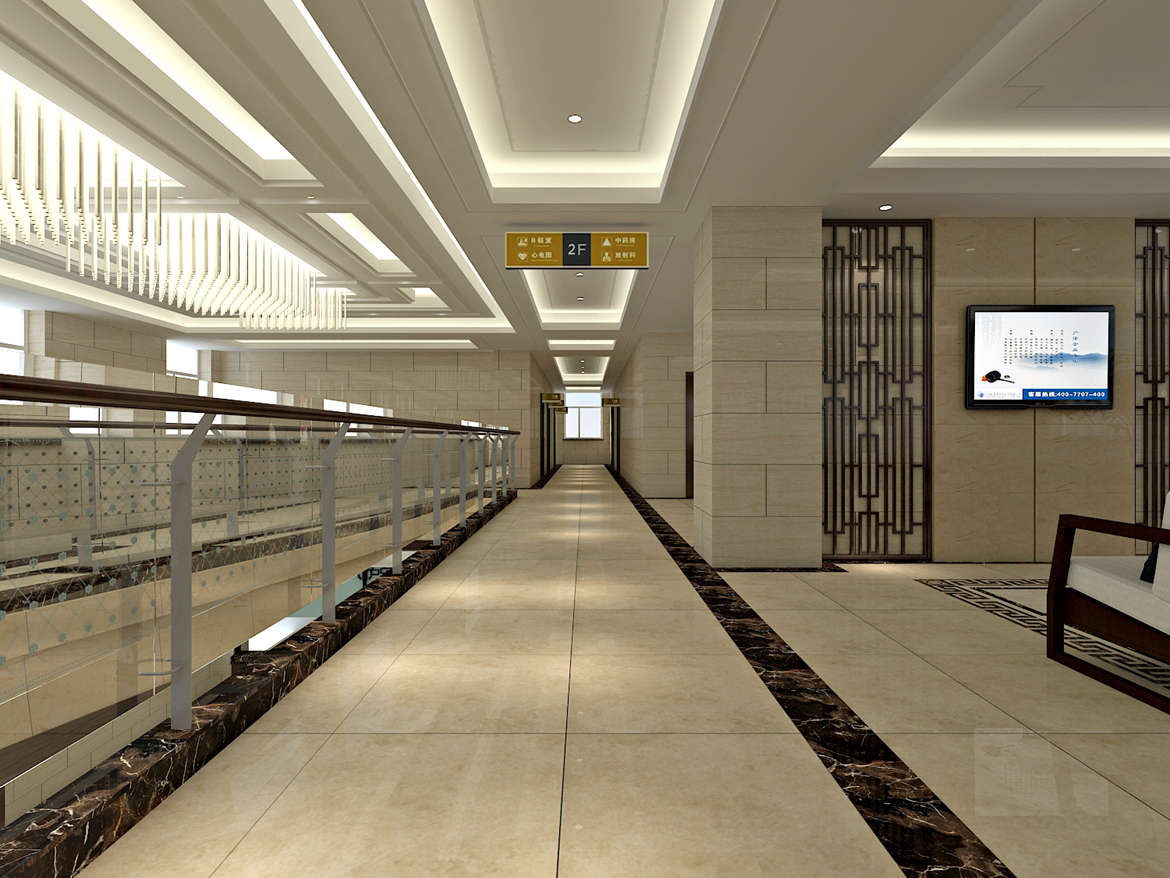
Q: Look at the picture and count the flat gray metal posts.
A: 9